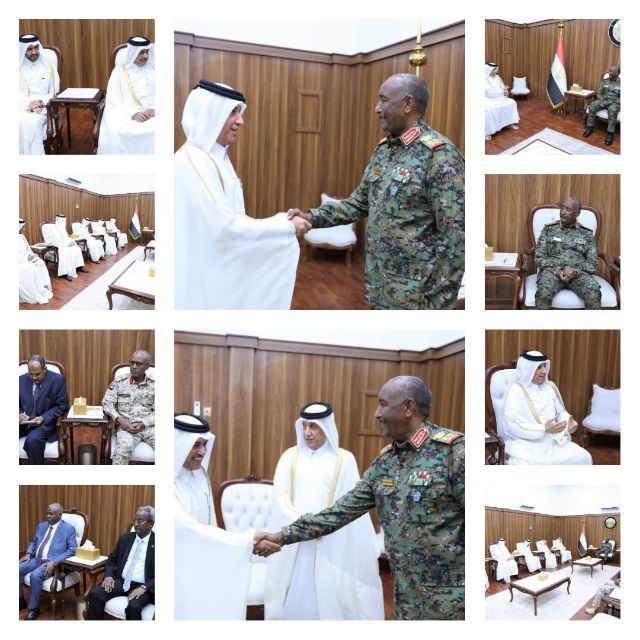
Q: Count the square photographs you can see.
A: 10